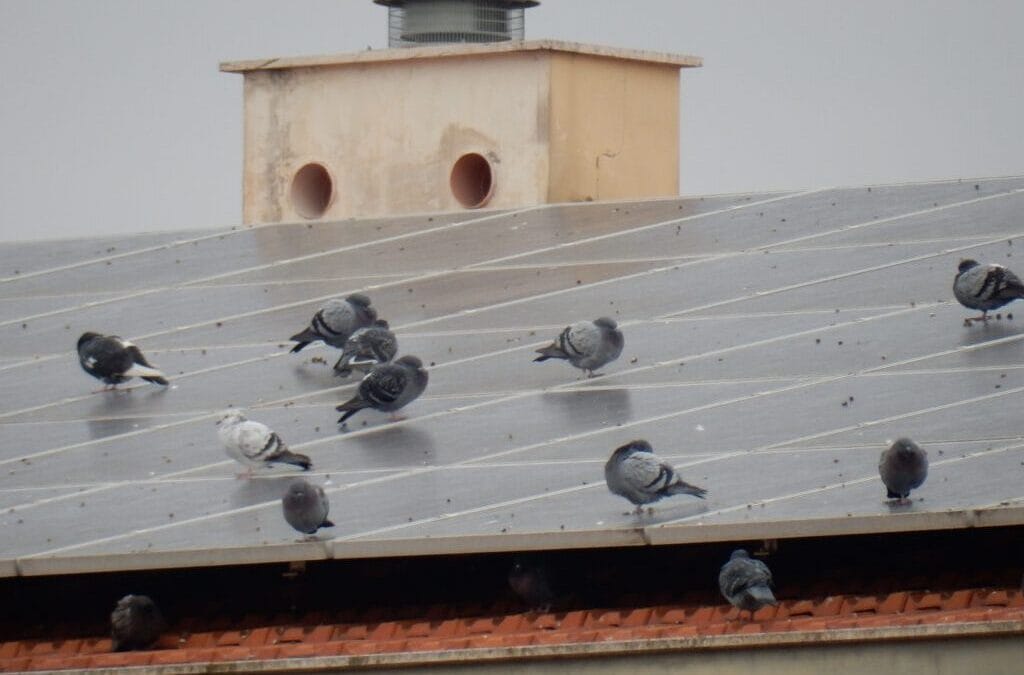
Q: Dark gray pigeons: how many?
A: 12